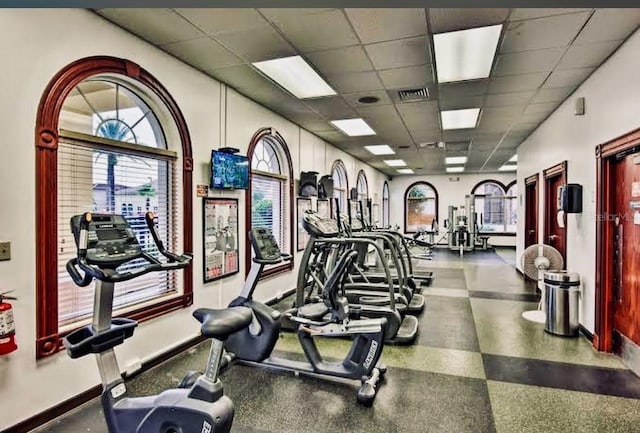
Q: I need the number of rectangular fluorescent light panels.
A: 11